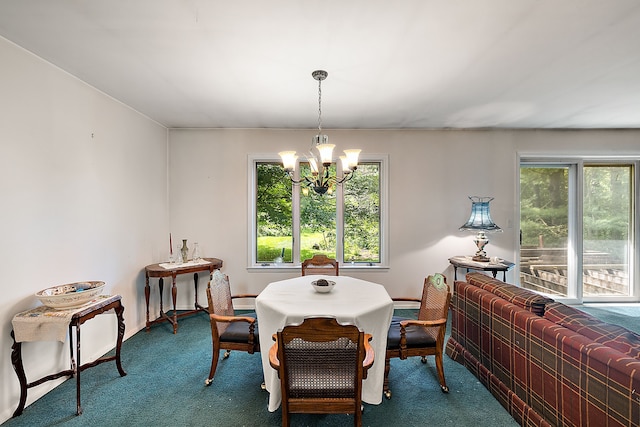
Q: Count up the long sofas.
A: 1